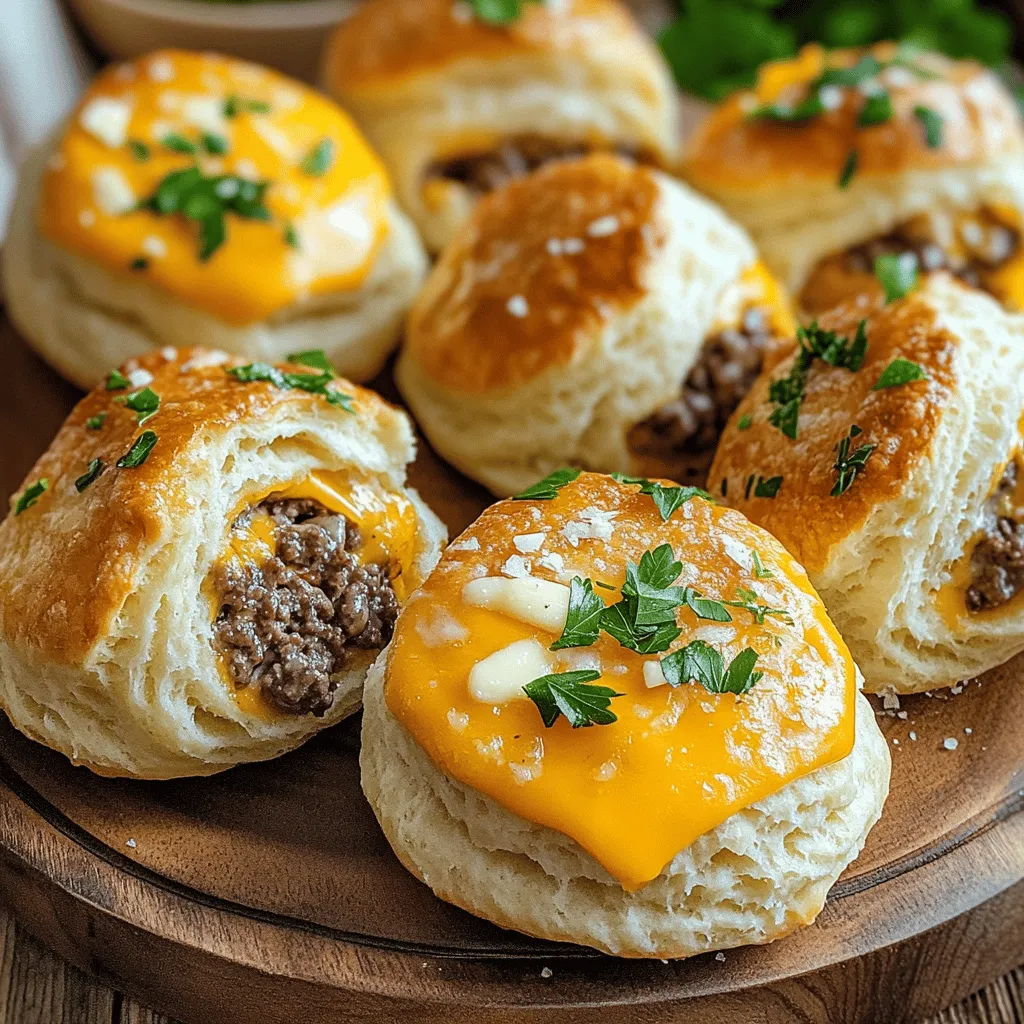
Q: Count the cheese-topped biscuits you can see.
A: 2